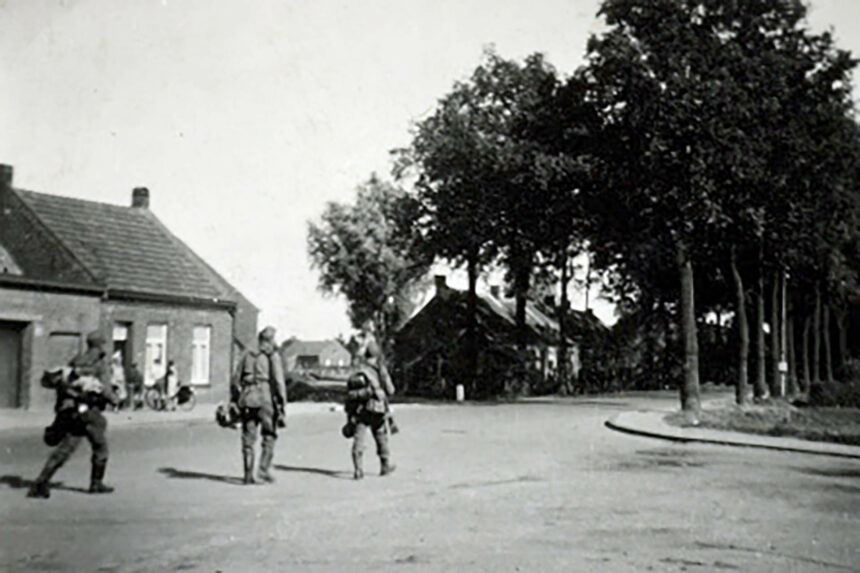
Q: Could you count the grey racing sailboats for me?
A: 0